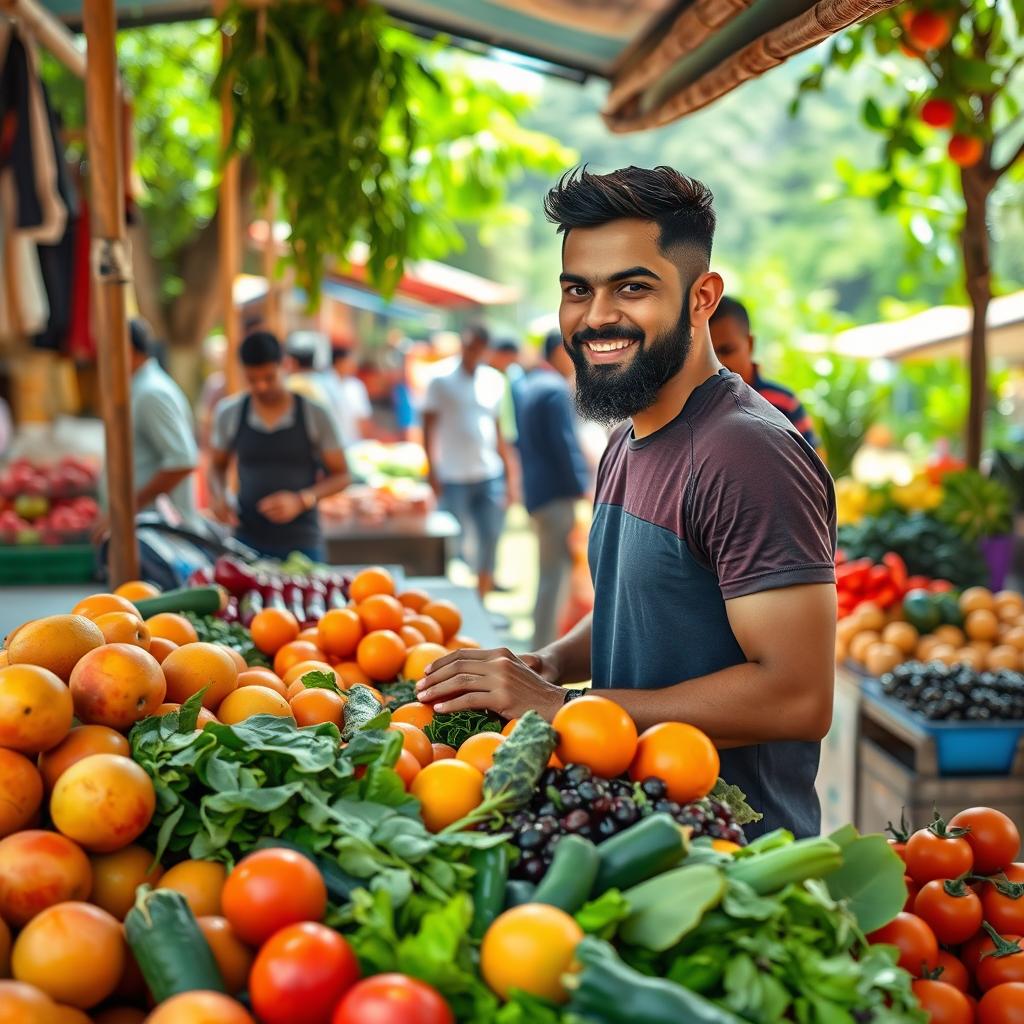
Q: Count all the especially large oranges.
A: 2